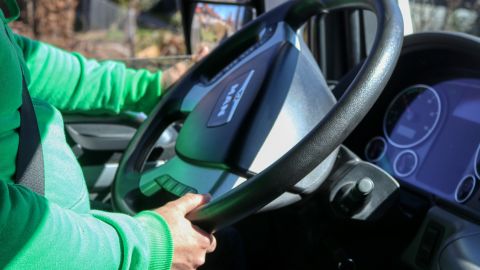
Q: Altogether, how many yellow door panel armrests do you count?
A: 0